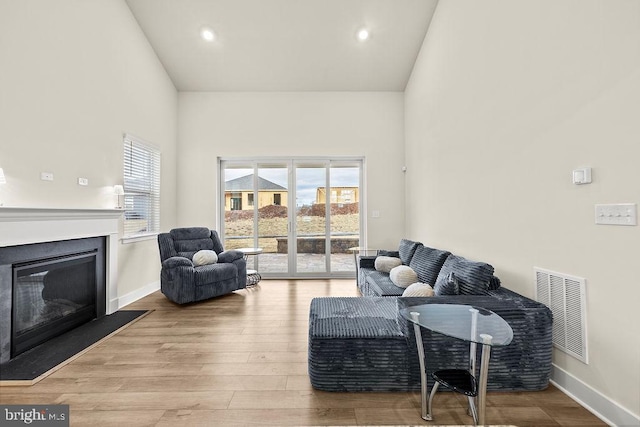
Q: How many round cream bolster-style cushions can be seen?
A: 4